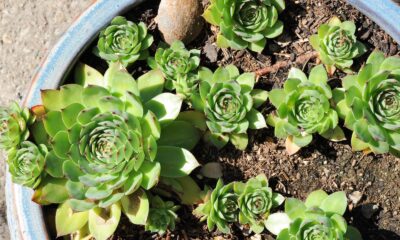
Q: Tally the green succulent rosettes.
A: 14